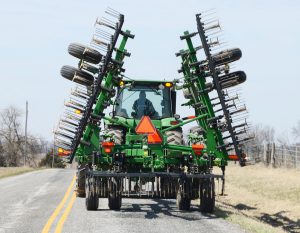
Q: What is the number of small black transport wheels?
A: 8